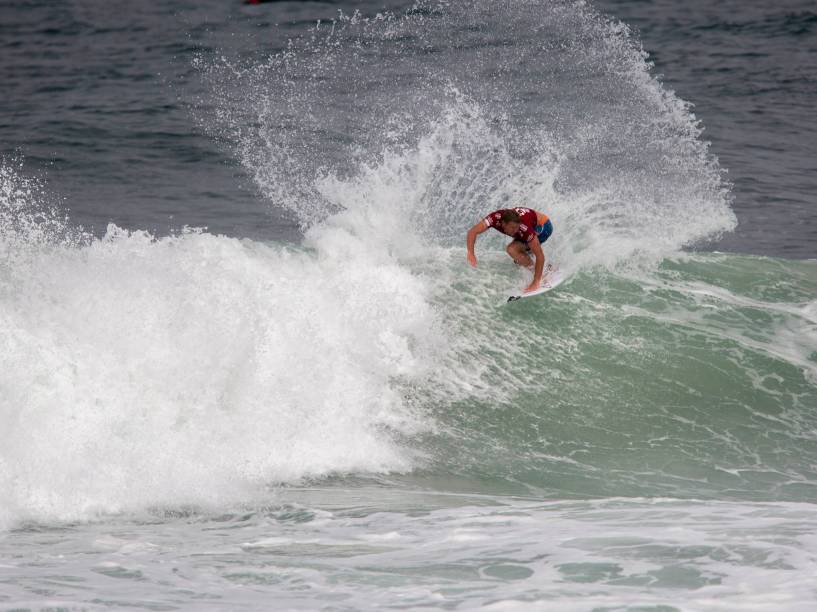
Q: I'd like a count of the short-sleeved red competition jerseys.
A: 1